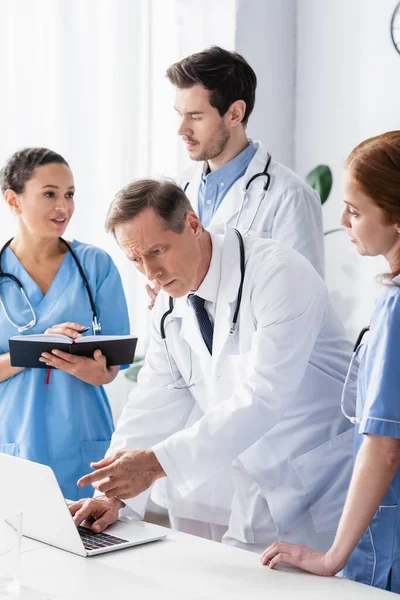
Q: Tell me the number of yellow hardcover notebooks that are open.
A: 0